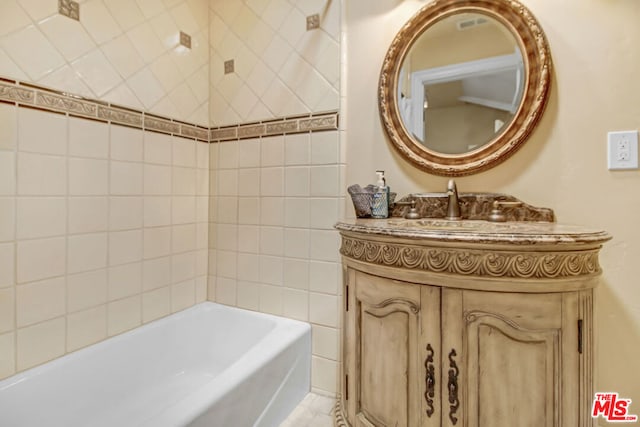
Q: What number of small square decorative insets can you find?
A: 4